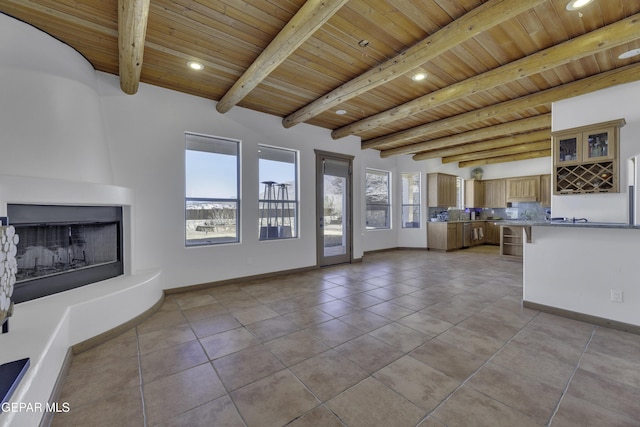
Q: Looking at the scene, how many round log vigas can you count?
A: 9